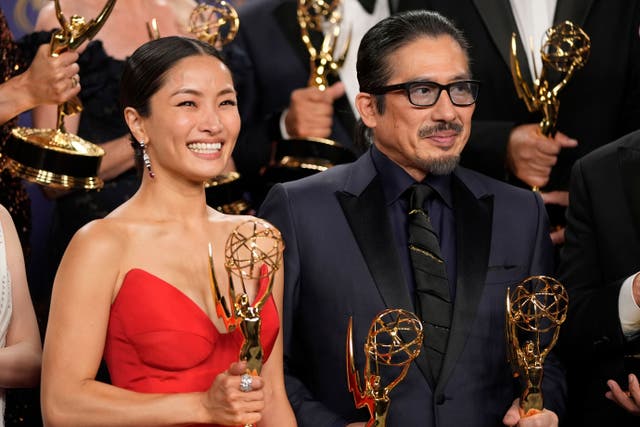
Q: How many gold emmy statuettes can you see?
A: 7